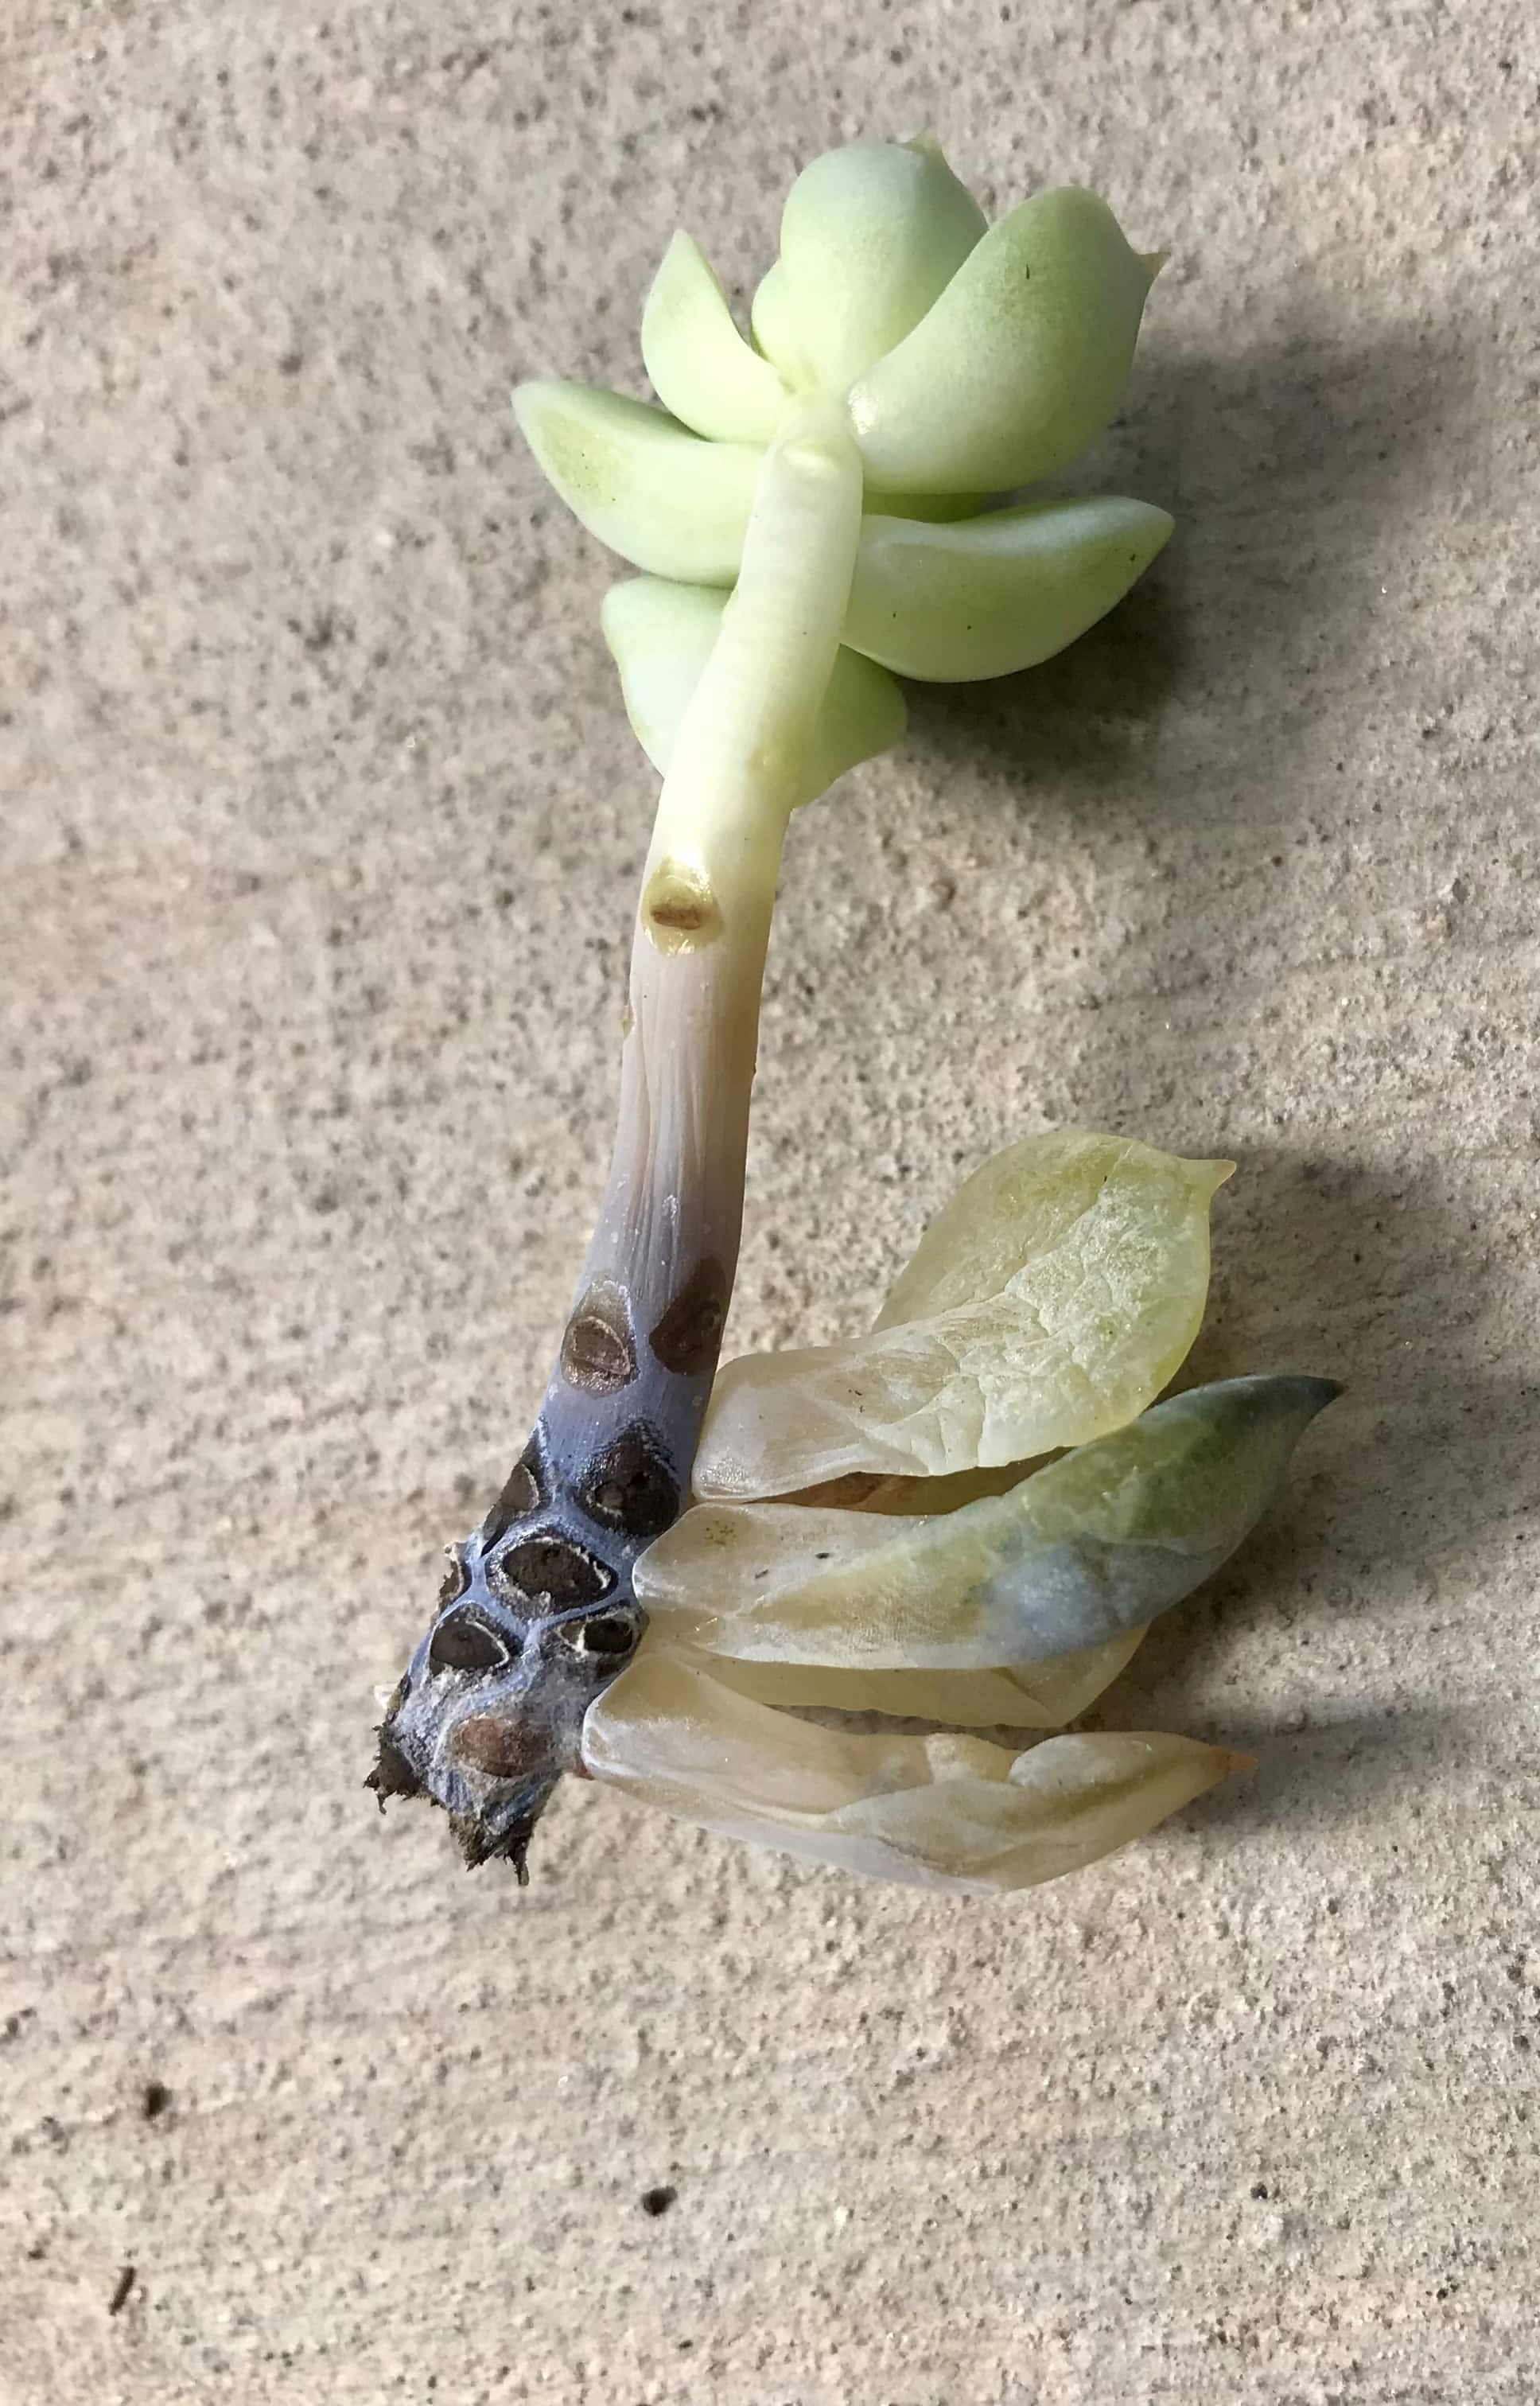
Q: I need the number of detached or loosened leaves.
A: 4